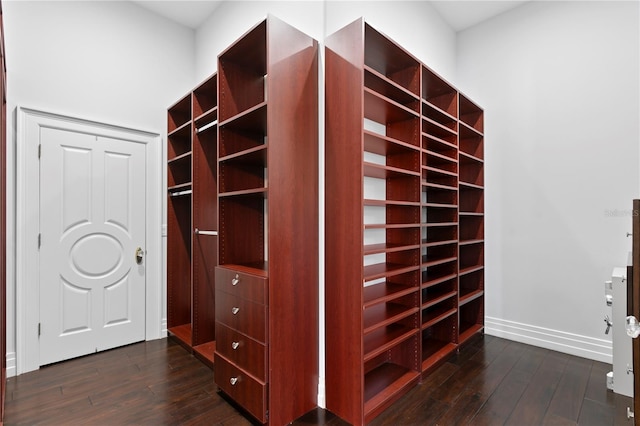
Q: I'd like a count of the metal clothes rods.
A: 3